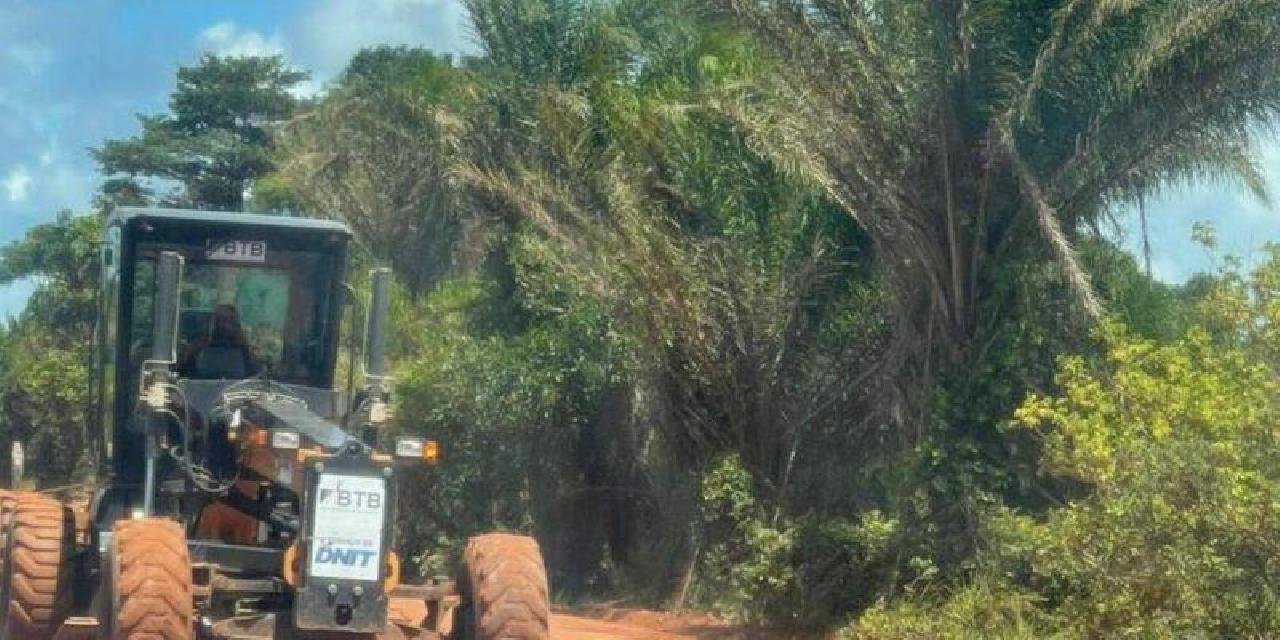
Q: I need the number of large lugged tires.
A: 3